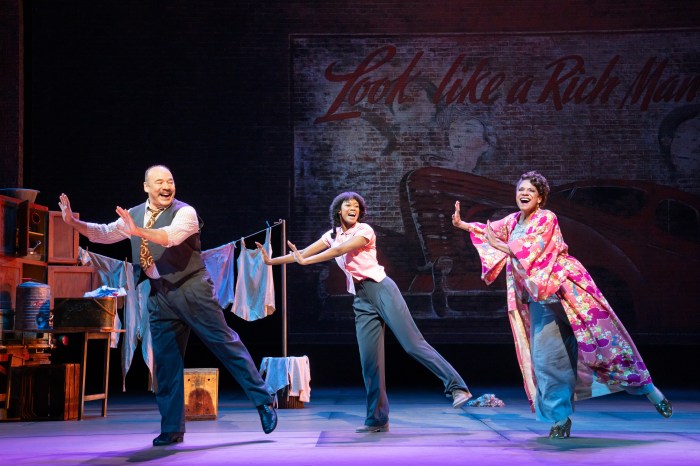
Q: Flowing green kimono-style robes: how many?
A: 0